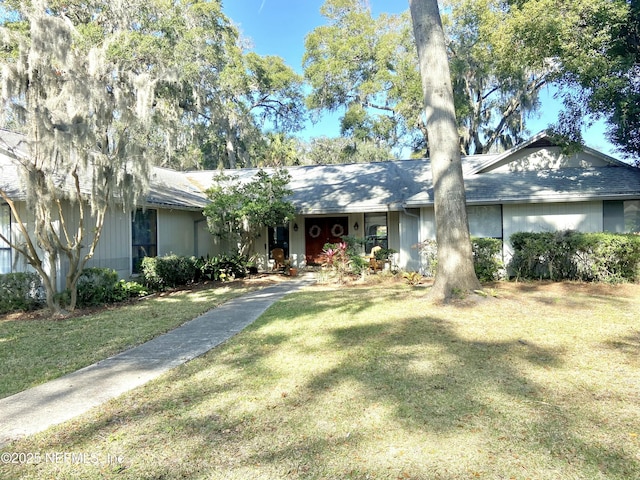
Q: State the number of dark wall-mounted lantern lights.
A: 2